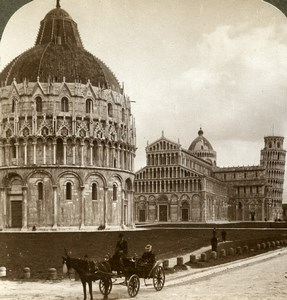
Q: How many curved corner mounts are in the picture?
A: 2